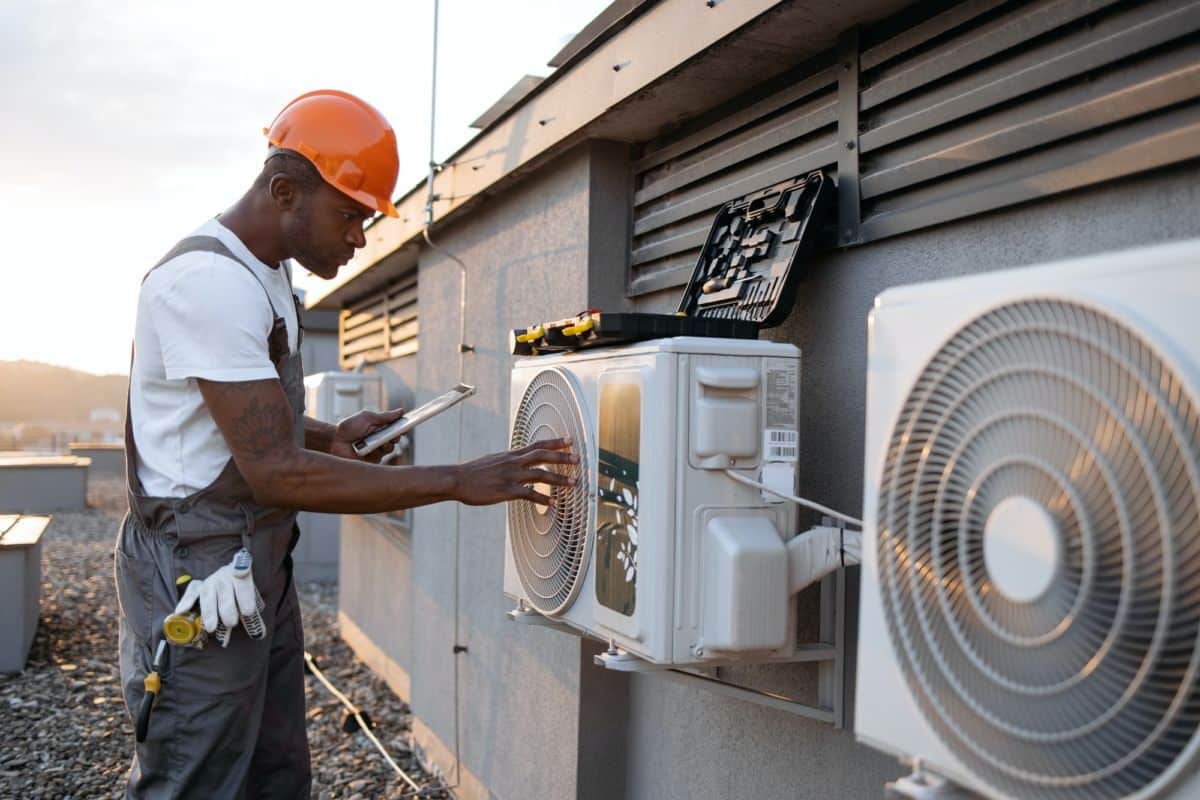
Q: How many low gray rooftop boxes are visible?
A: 3